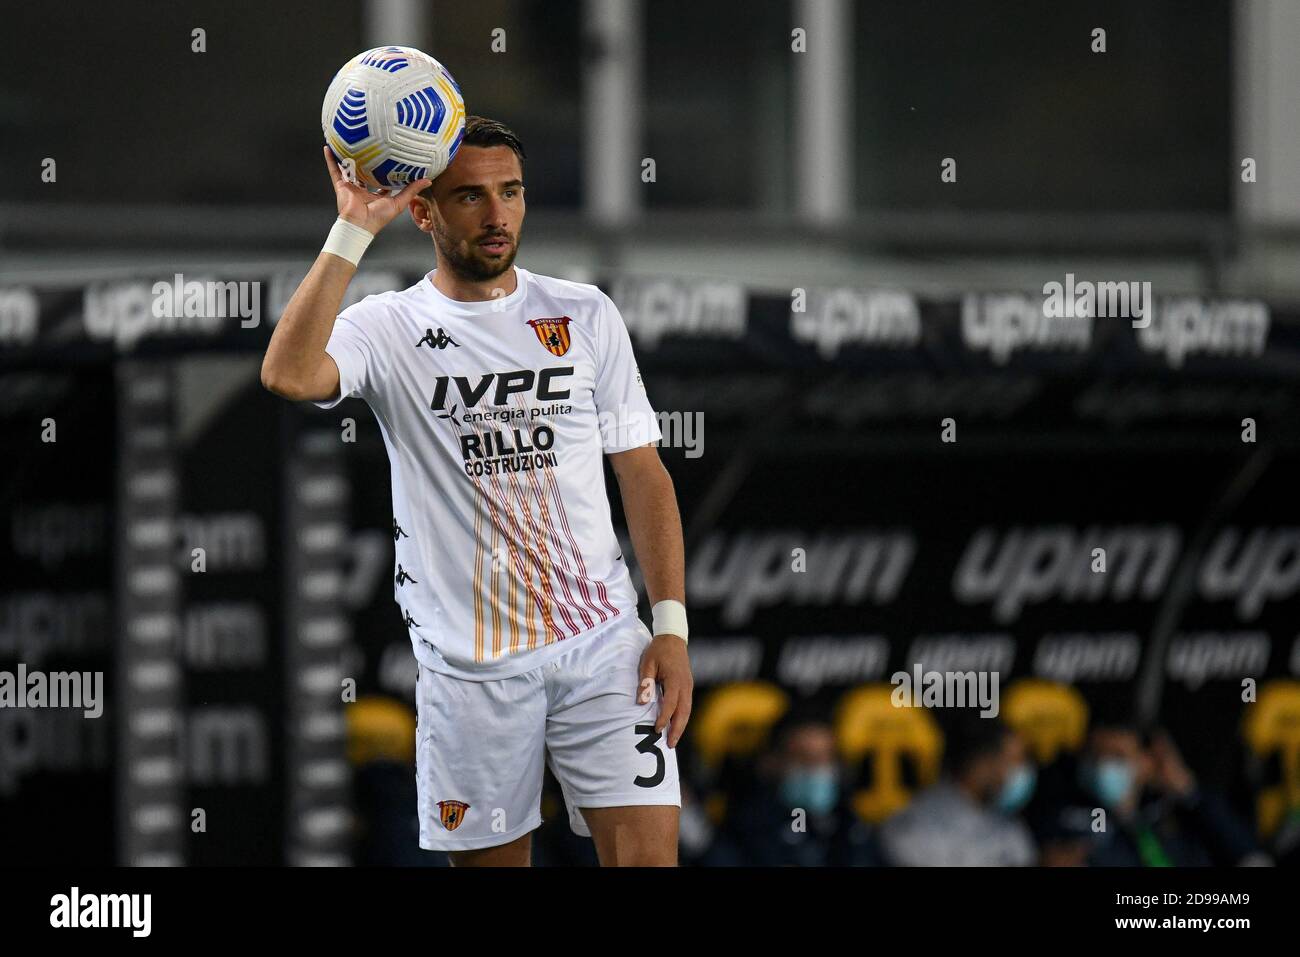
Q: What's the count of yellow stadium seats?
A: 5